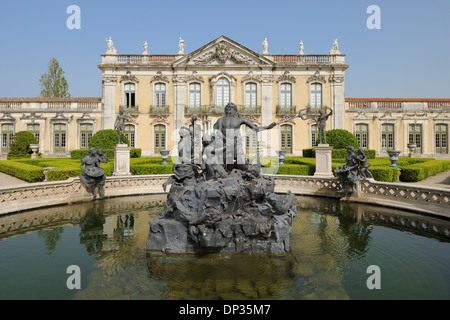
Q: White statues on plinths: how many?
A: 6